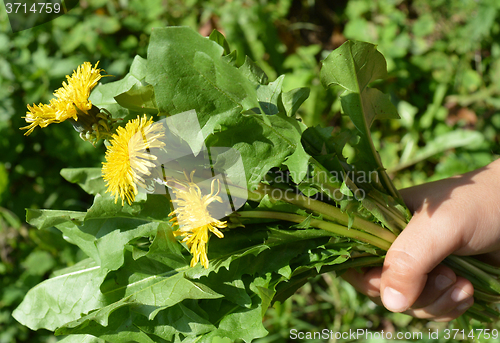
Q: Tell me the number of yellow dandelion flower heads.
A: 3